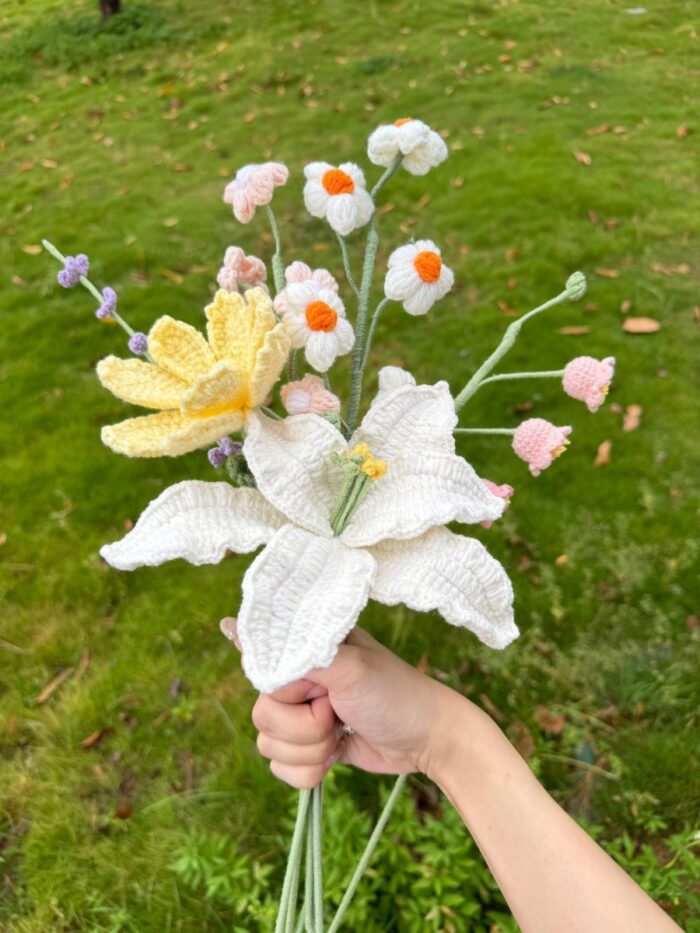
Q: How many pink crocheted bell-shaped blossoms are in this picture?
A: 3